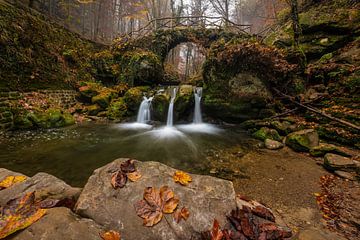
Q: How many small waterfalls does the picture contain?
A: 3